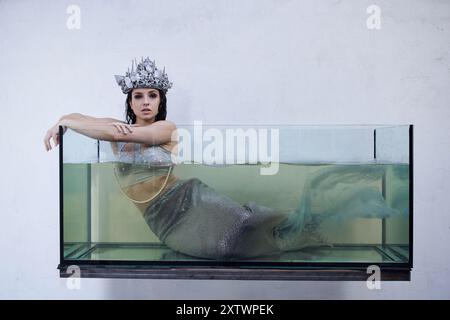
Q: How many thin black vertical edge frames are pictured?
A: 4